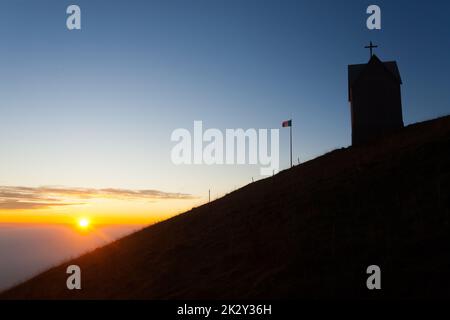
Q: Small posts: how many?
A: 4